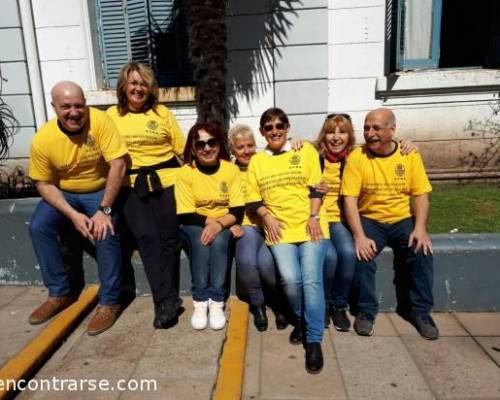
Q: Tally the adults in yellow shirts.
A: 7